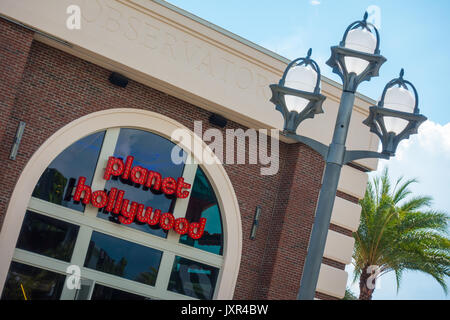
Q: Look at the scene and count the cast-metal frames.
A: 3